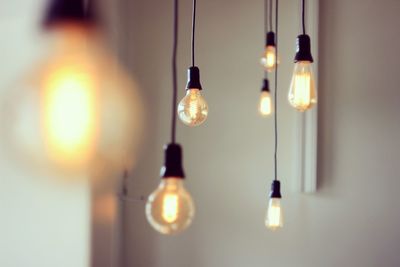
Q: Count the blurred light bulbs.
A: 1